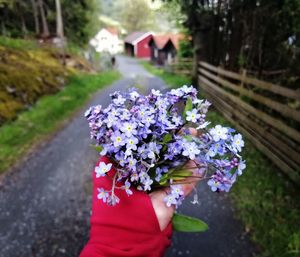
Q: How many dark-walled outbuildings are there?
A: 2